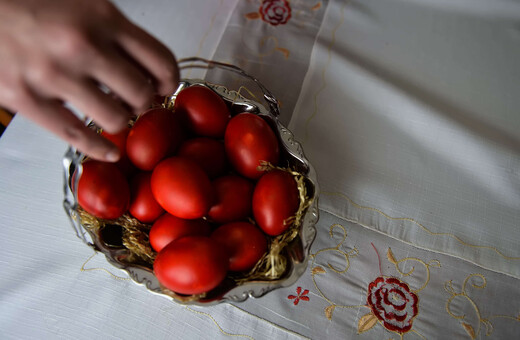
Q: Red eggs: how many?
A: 13